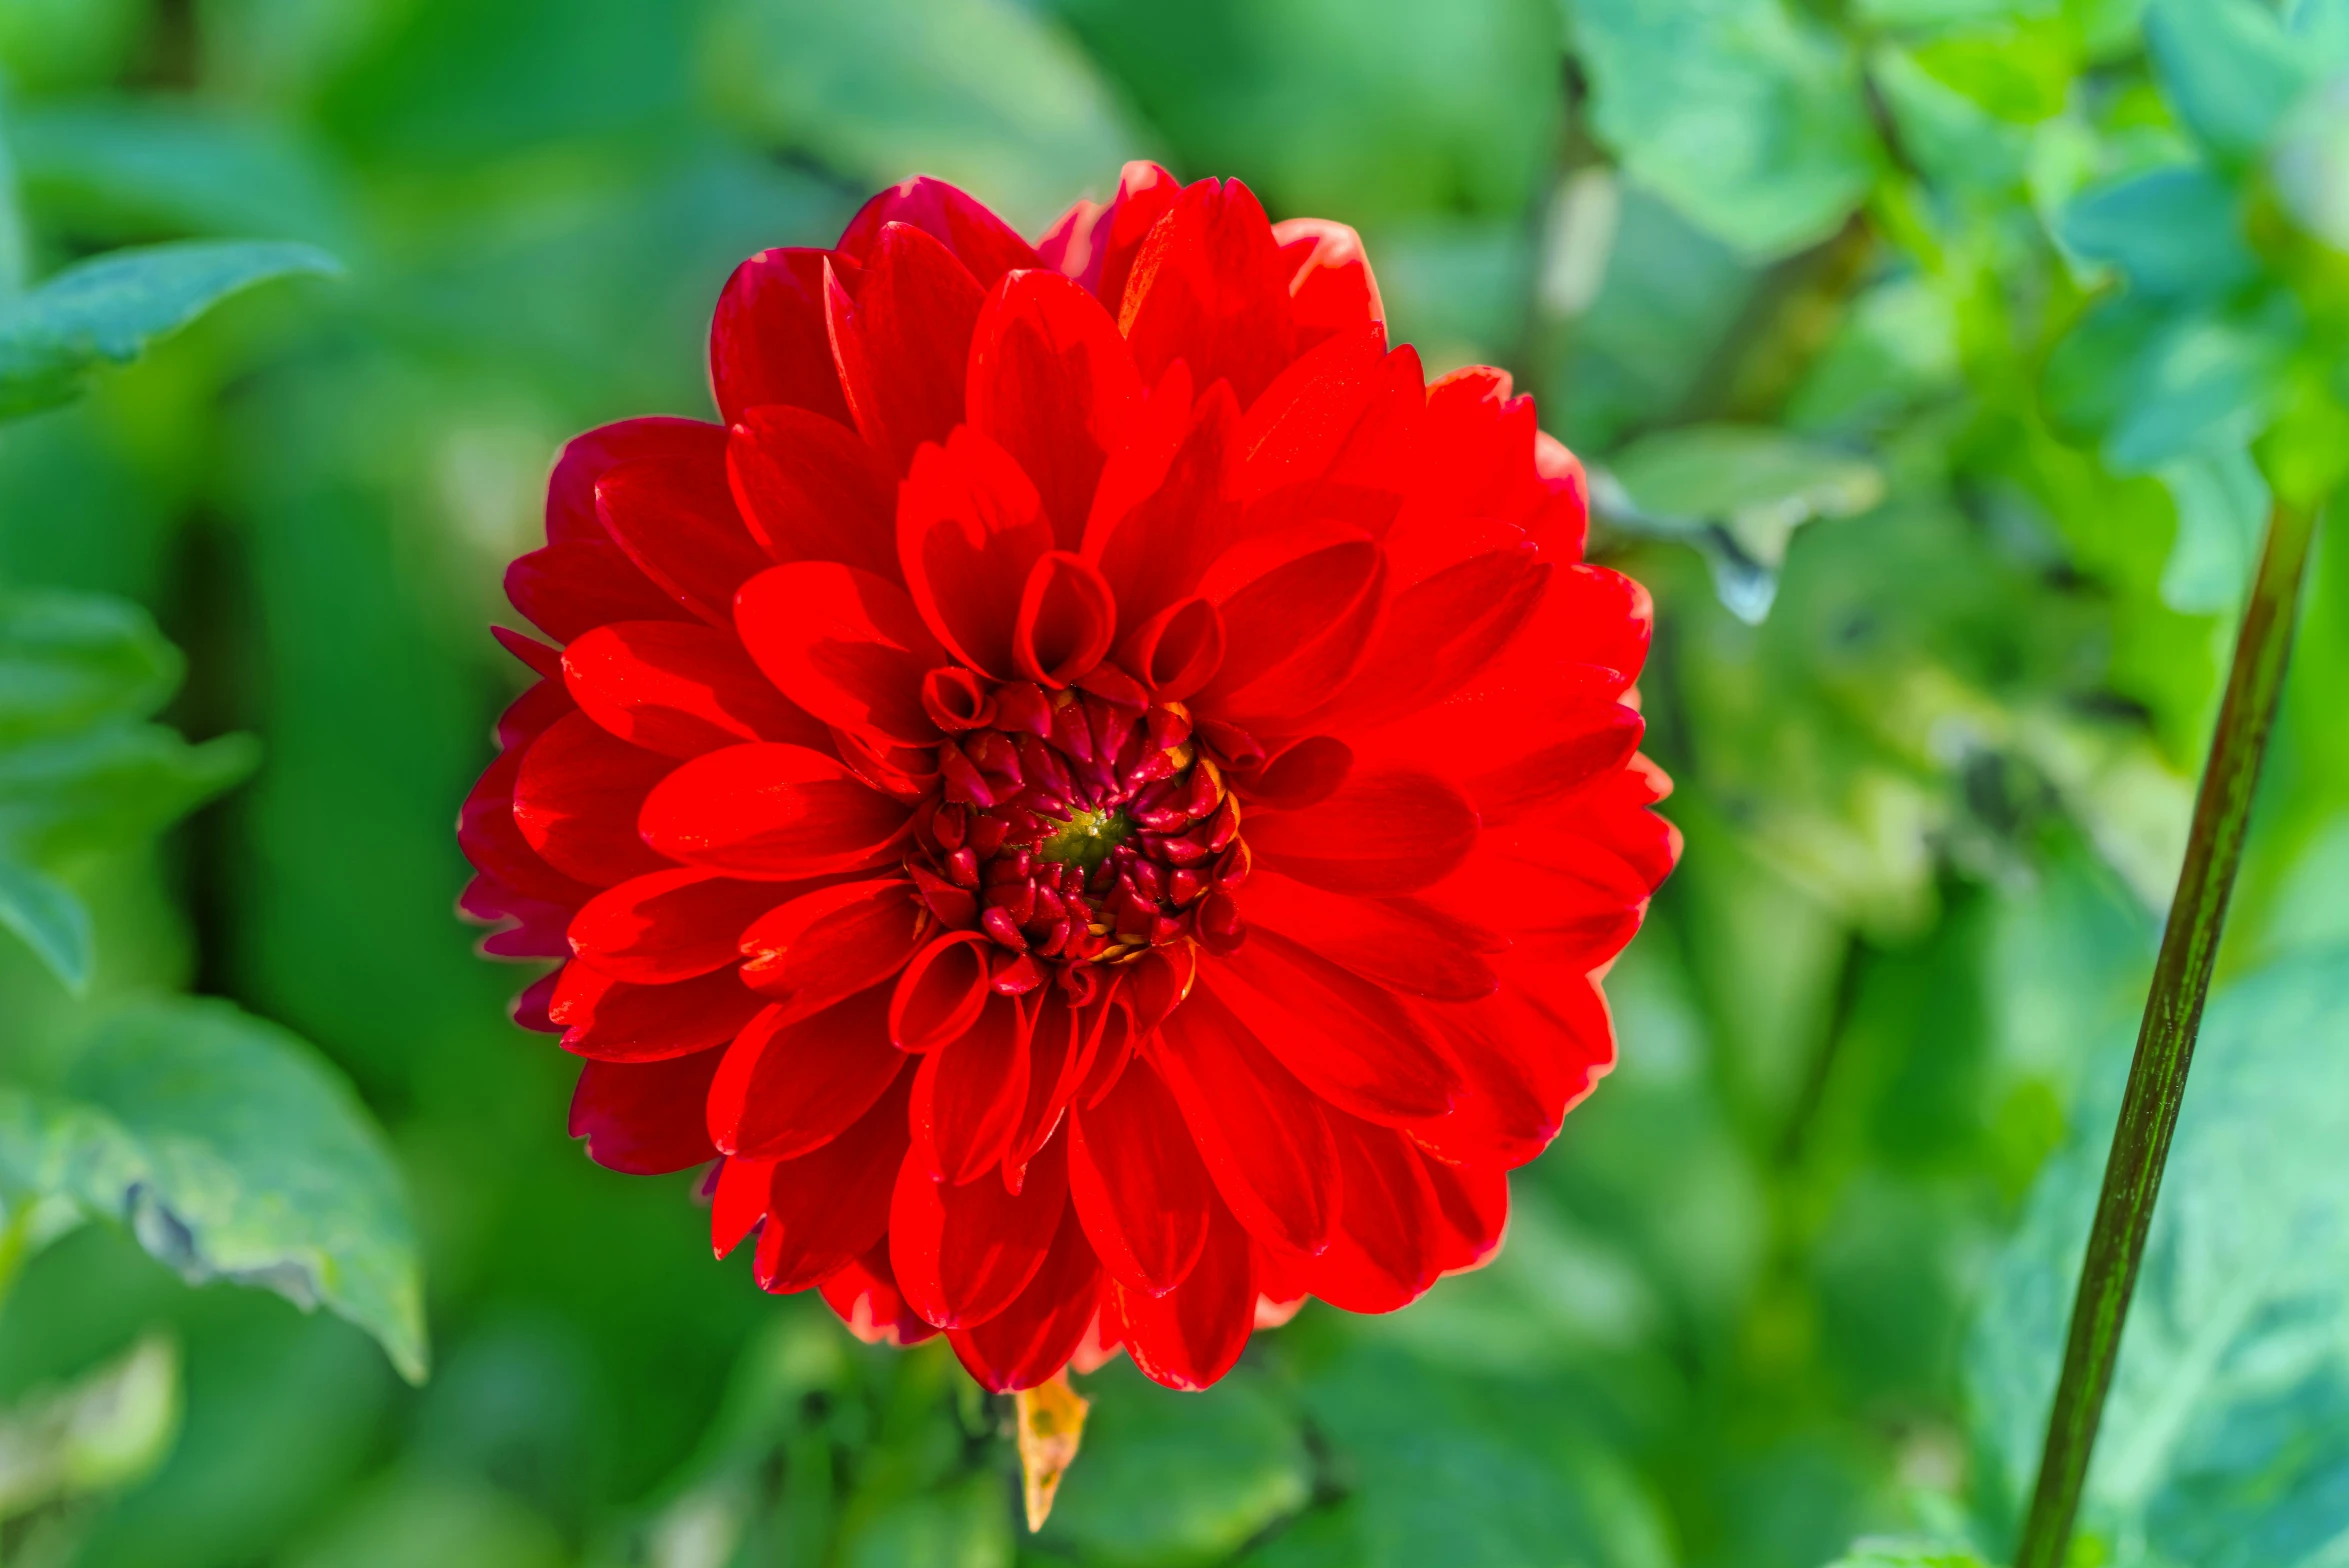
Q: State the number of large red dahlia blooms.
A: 1